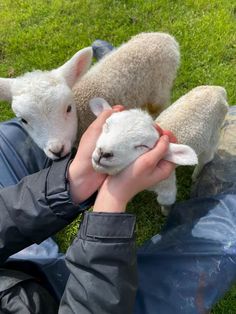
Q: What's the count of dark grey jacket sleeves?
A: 2